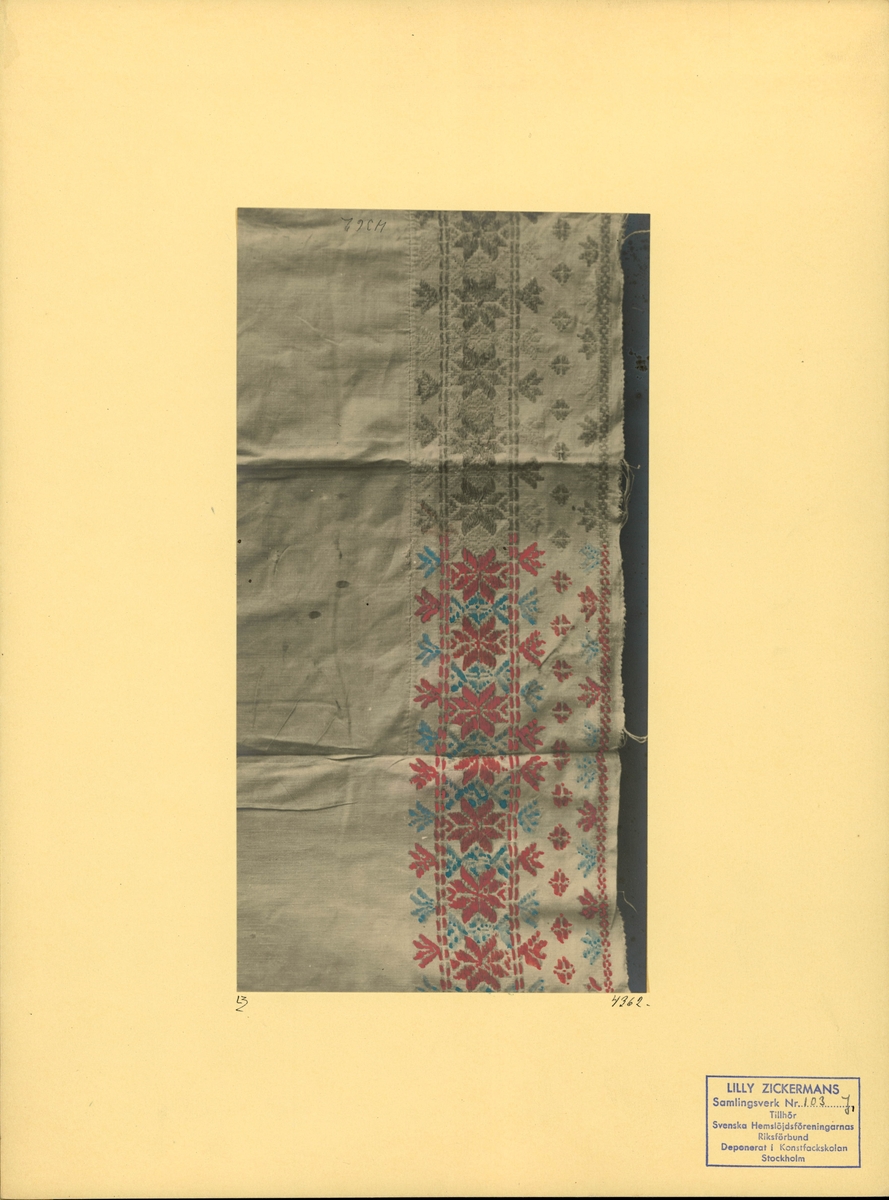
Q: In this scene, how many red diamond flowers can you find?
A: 10